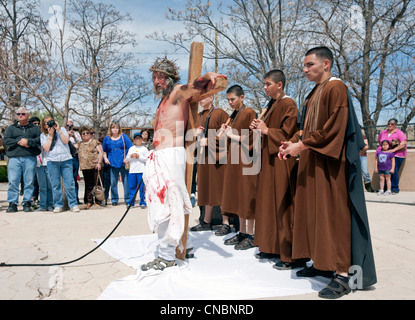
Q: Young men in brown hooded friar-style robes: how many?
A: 4